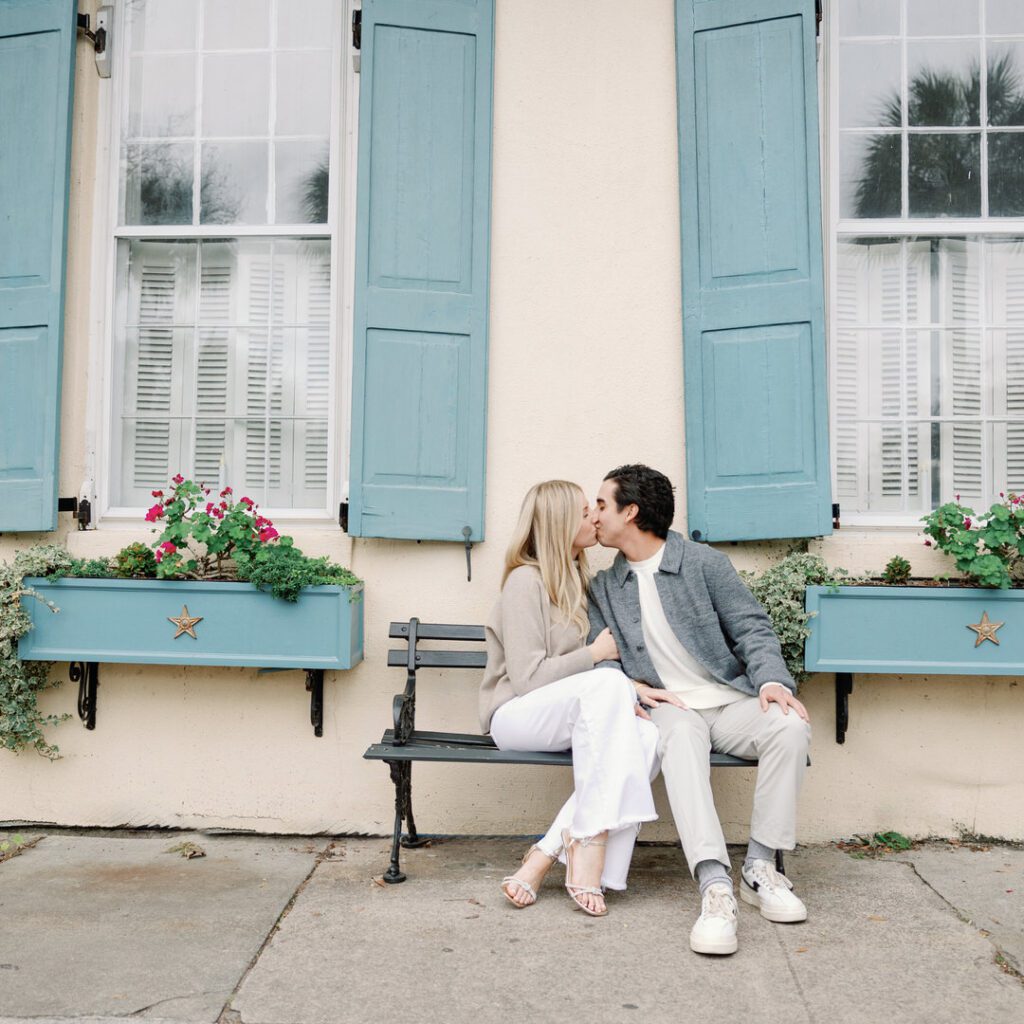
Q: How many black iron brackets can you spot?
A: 3